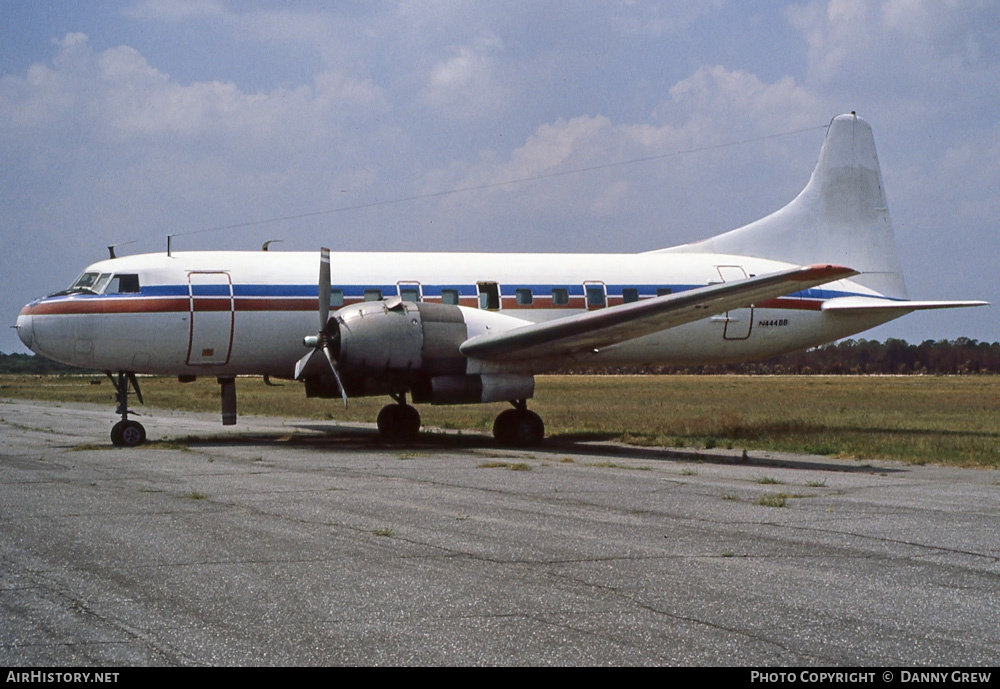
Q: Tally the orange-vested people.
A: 0